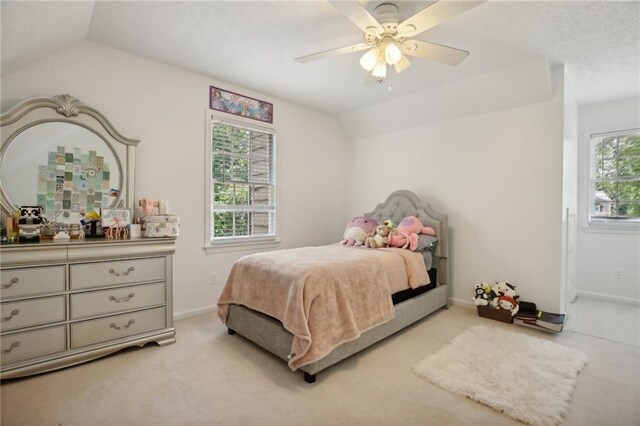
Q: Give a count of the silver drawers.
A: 6